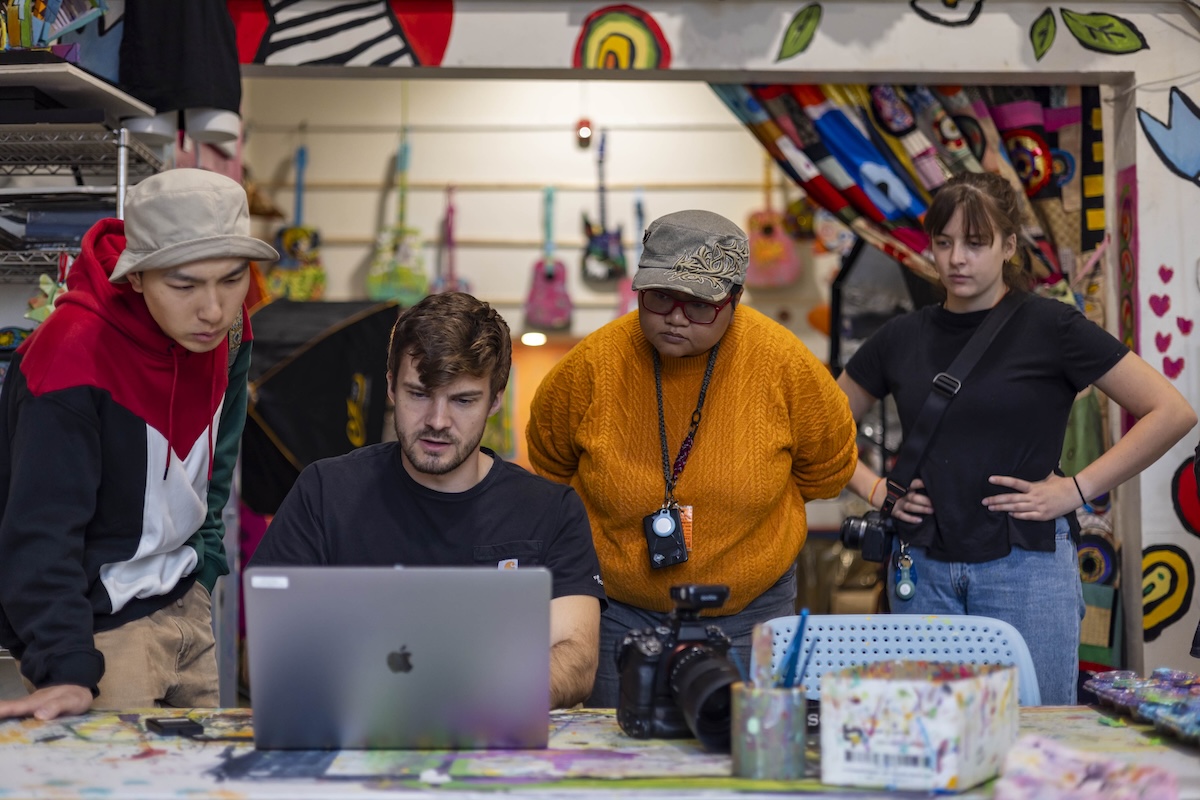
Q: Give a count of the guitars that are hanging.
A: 7